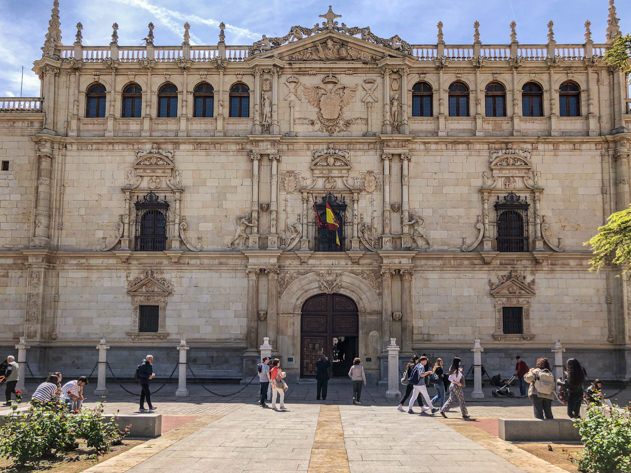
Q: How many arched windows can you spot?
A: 13